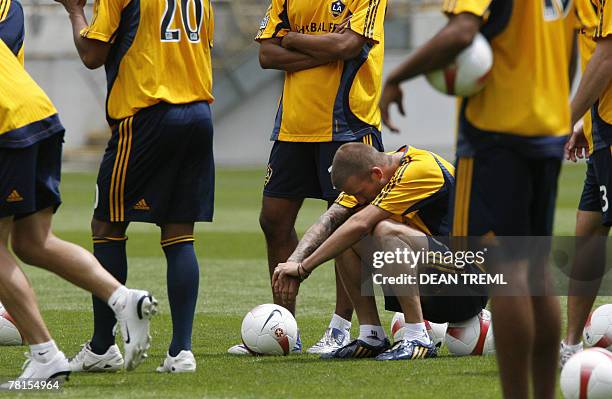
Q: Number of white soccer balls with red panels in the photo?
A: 7